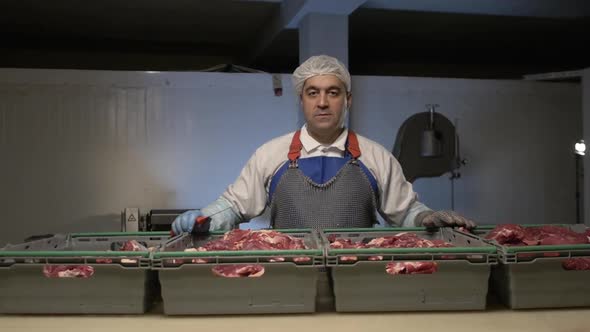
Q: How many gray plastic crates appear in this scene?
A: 4